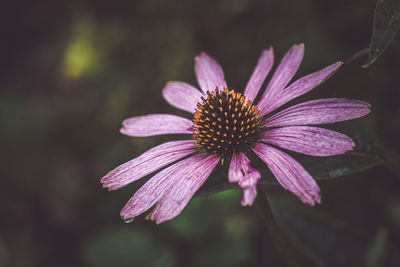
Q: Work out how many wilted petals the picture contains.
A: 1